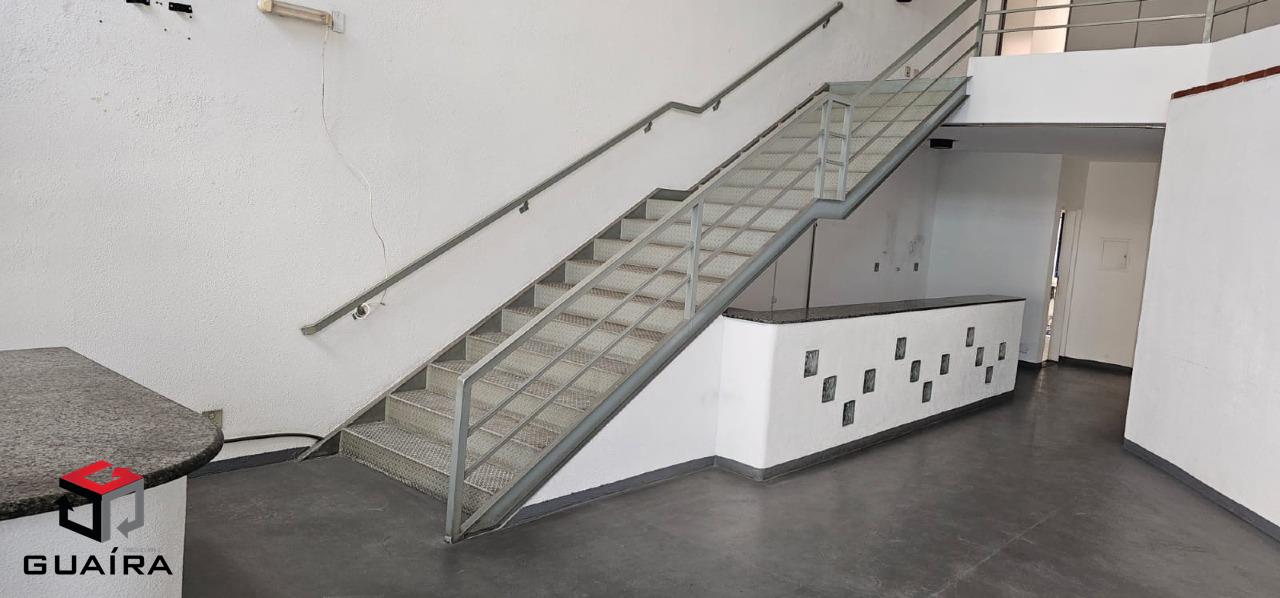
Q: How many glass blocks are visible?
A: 12